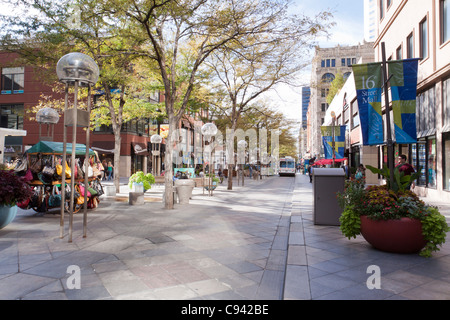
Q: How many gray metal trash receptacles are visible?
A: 1